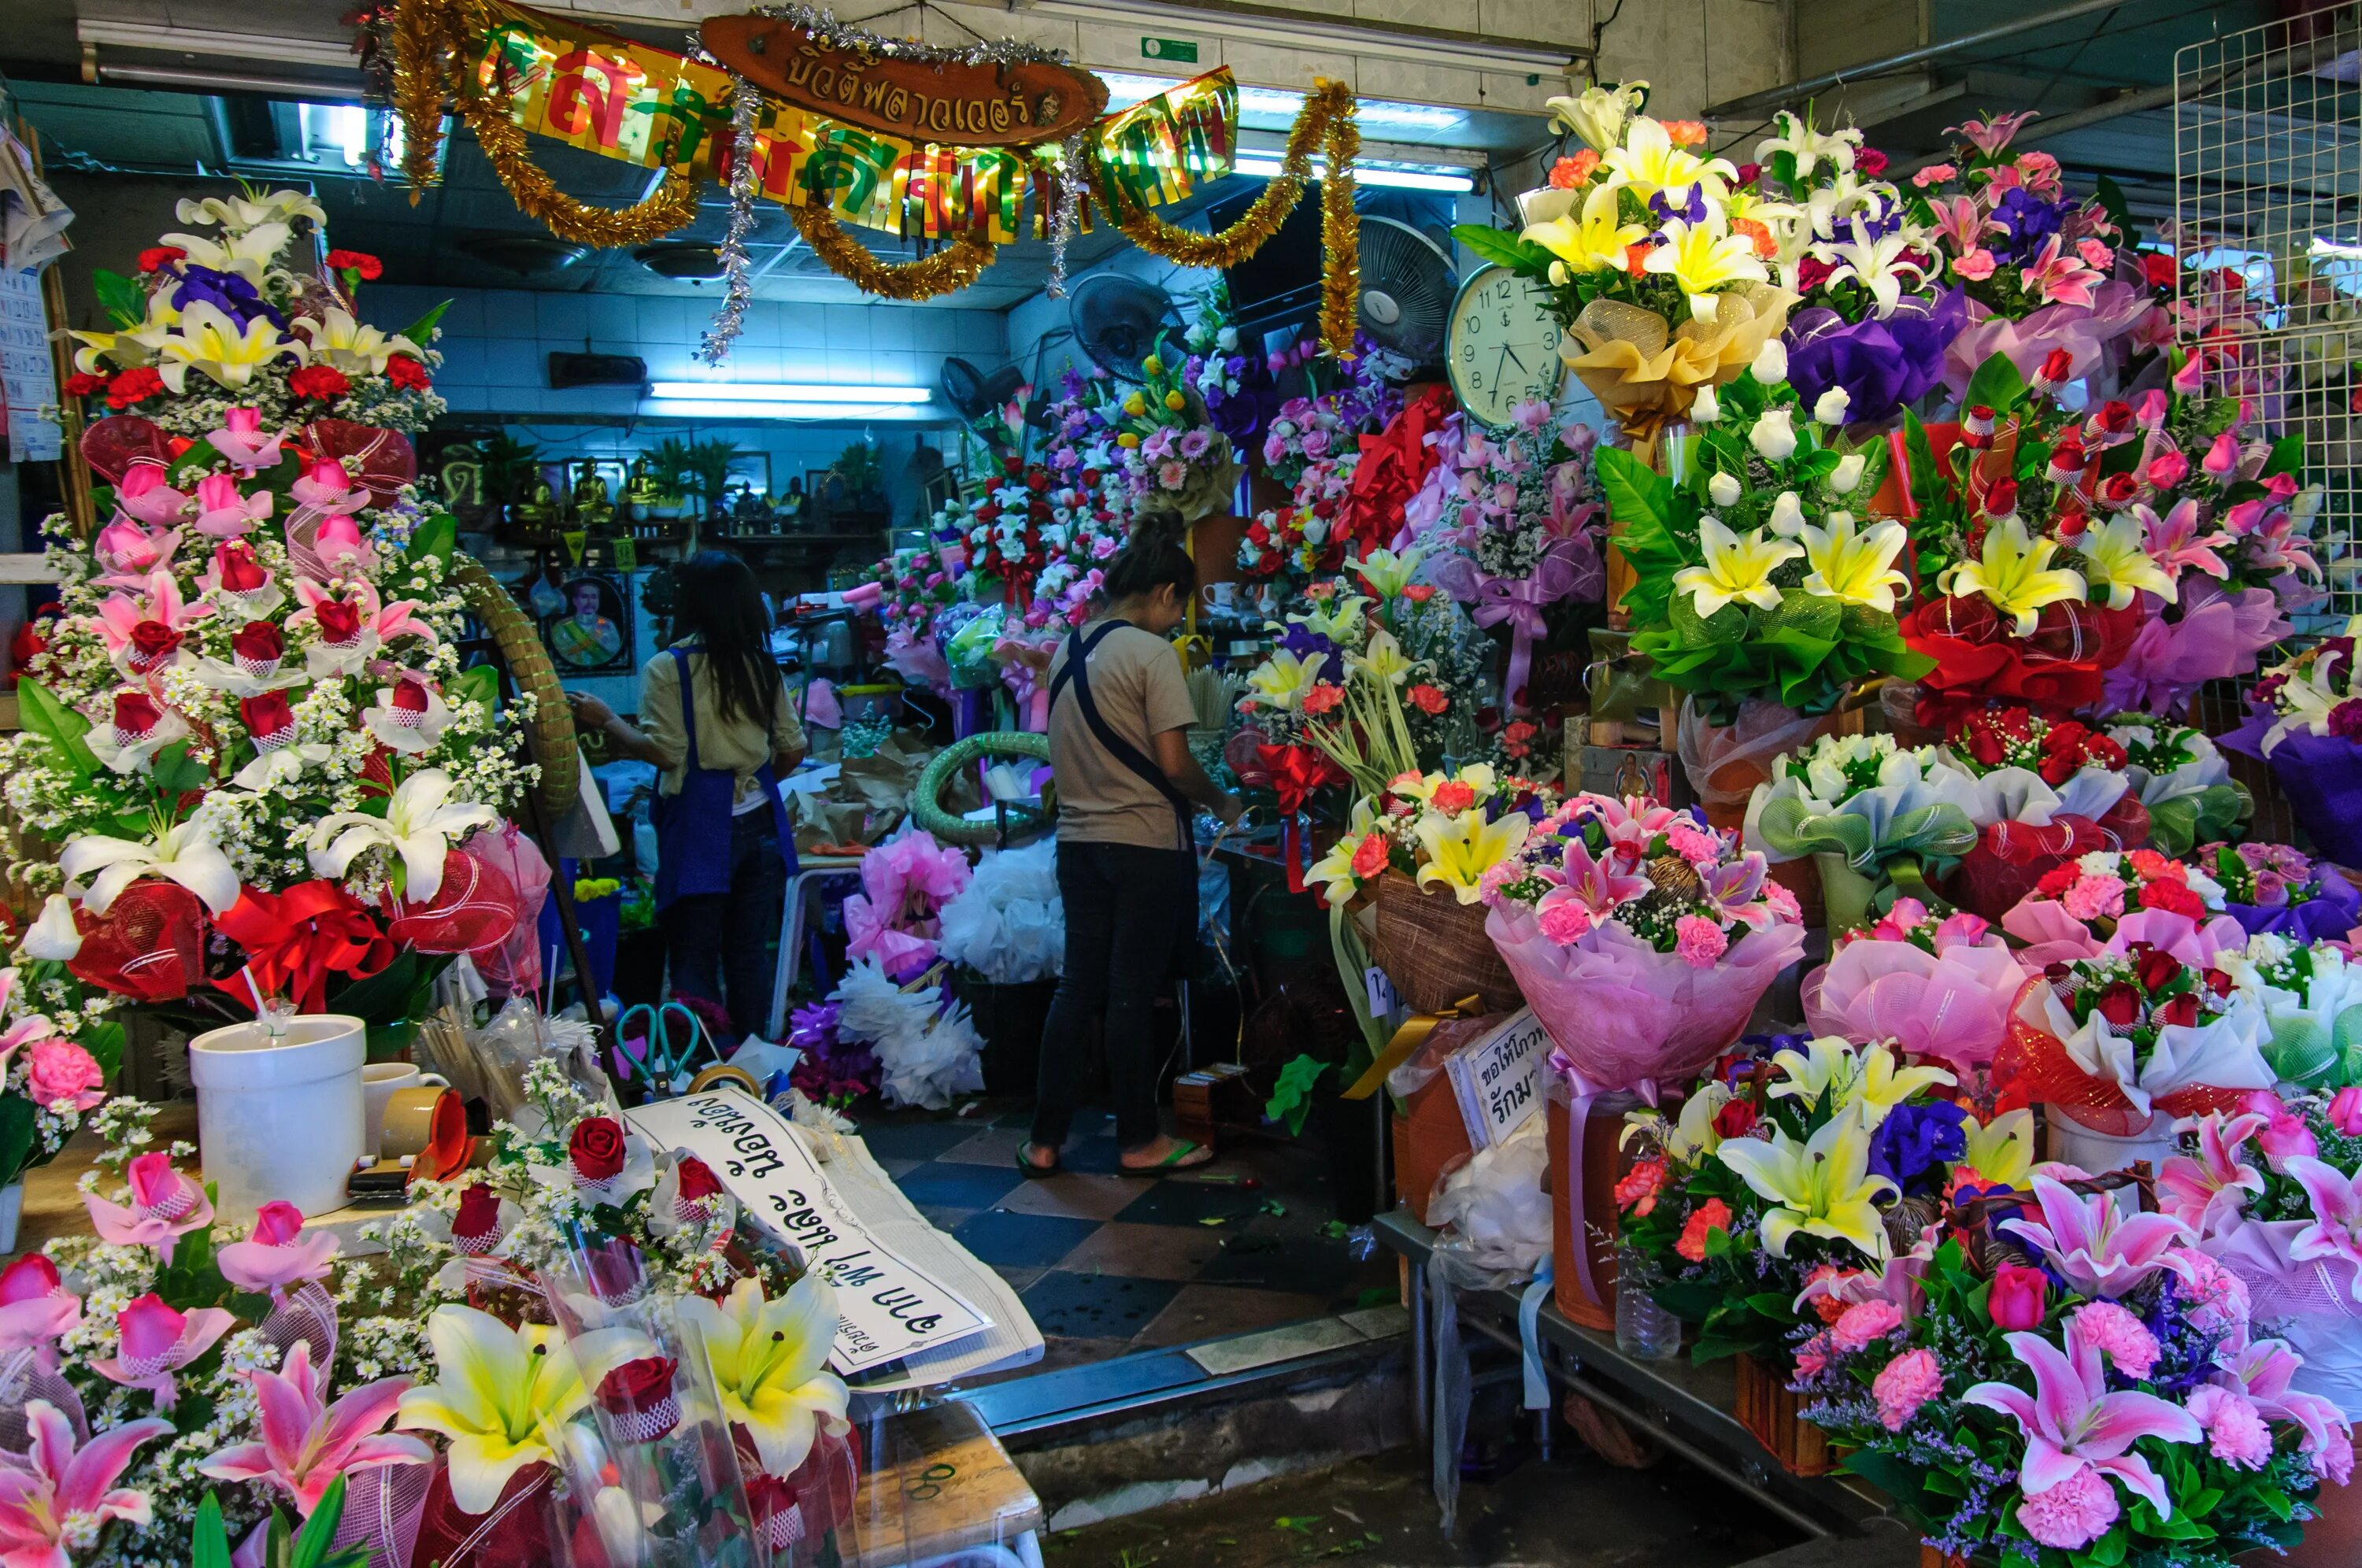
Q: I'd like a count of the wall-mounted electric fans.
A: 3